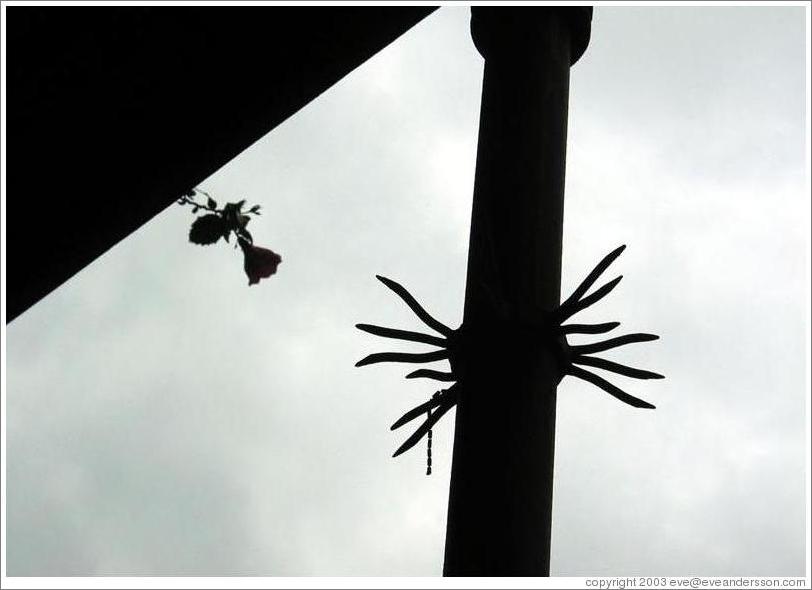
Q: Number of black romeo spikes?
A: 12